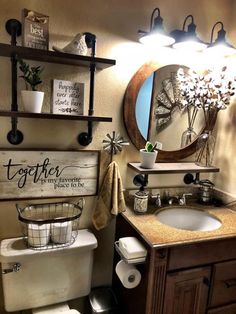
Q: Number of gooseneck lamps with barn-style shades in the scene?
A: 3